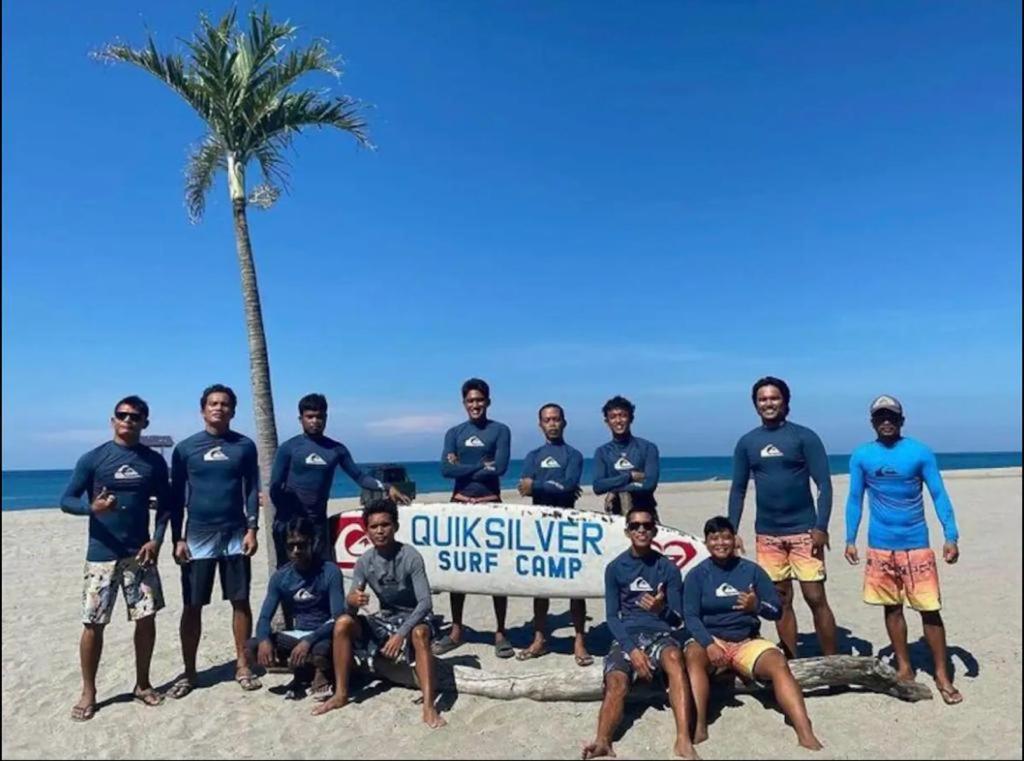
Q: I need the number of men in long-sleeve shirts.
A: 12